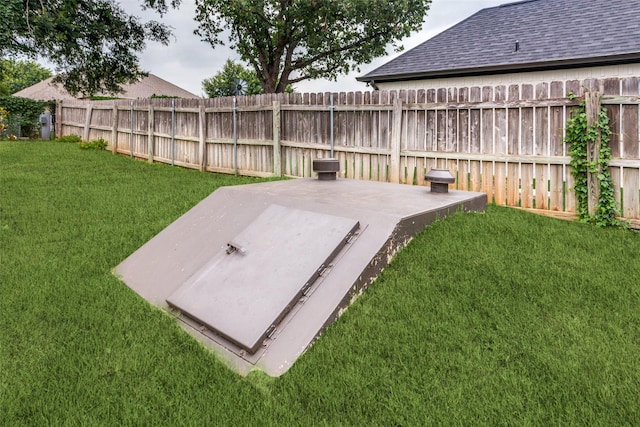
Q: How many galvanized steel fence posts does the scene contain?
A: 4